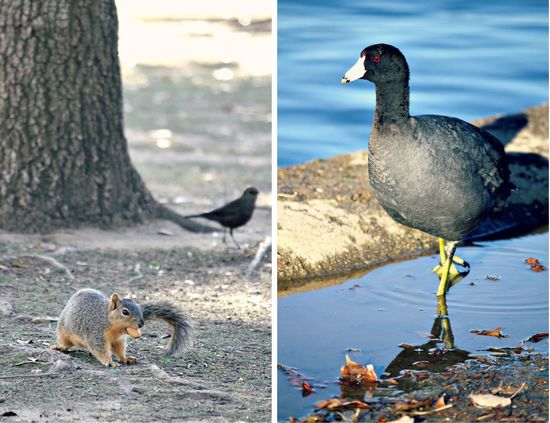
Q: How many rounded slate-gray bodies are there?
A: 1